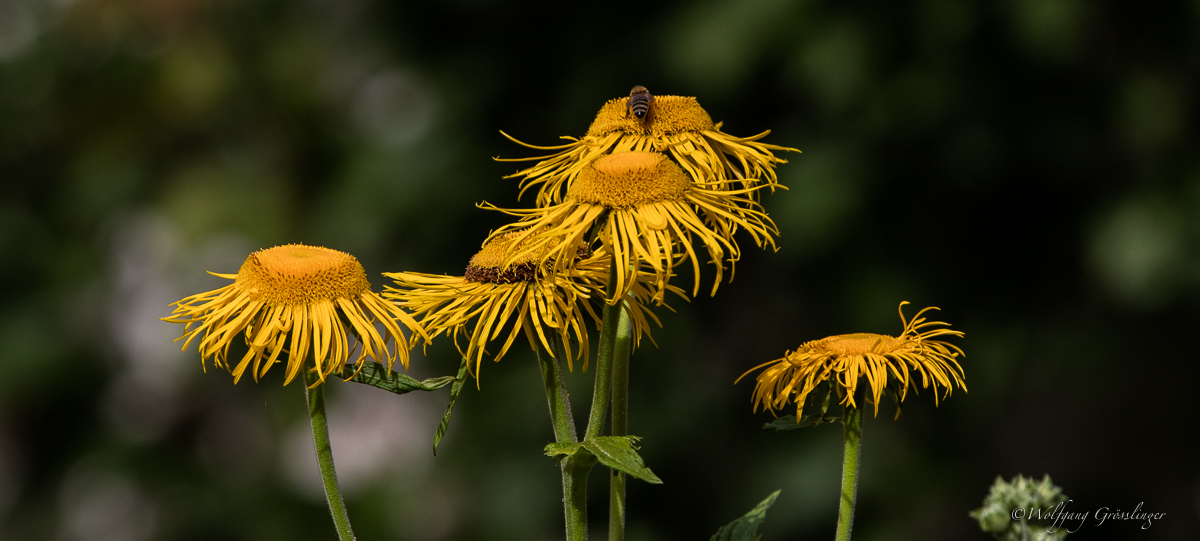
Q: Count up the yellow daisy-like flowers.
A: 5